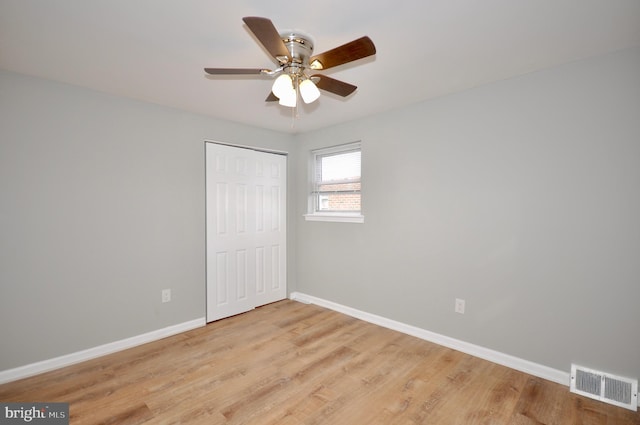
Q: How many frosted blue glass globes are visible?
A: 0